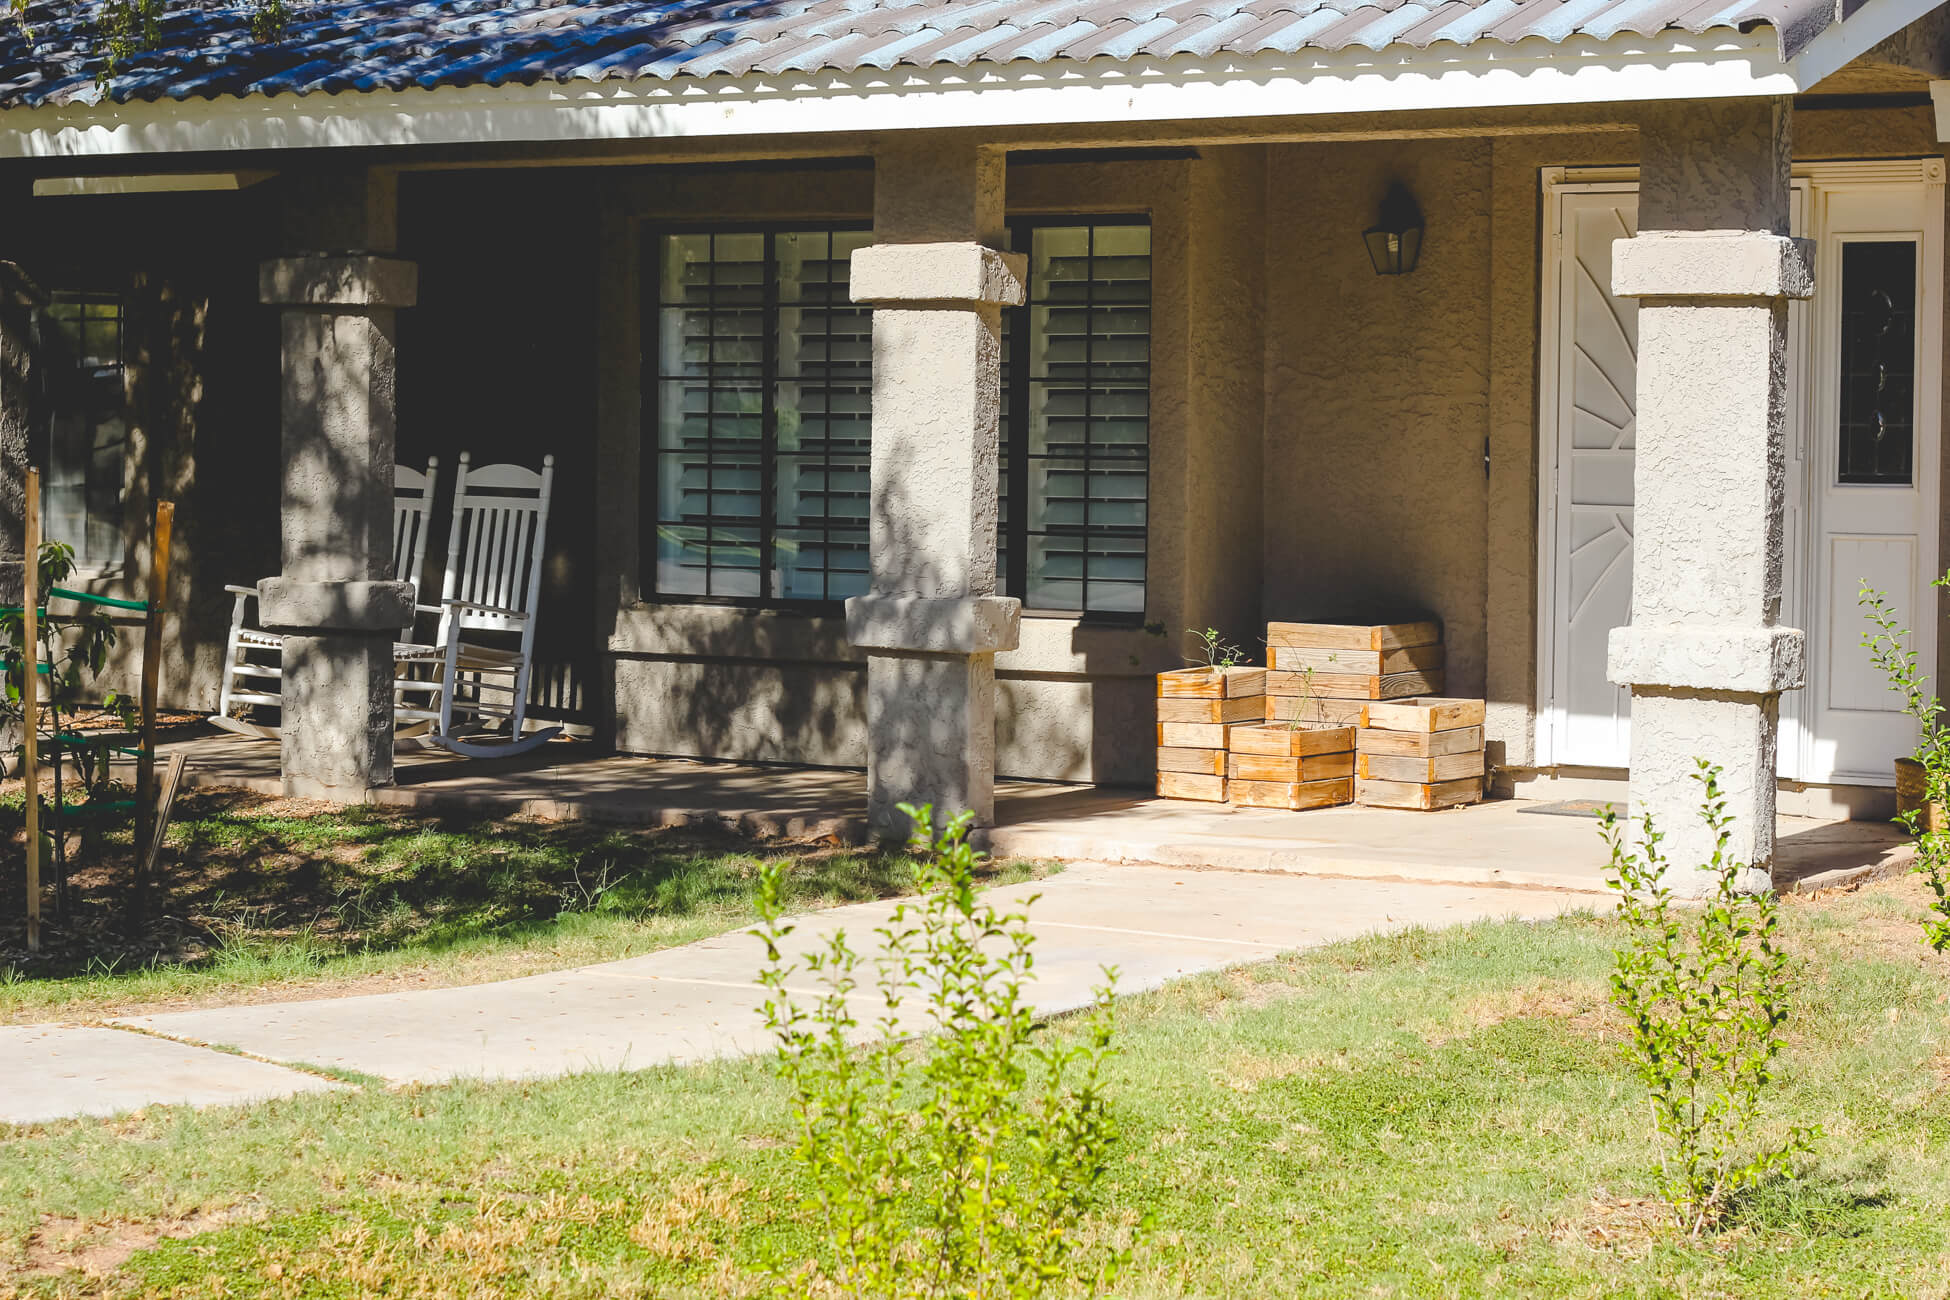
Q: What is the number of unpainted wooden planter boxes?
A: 4